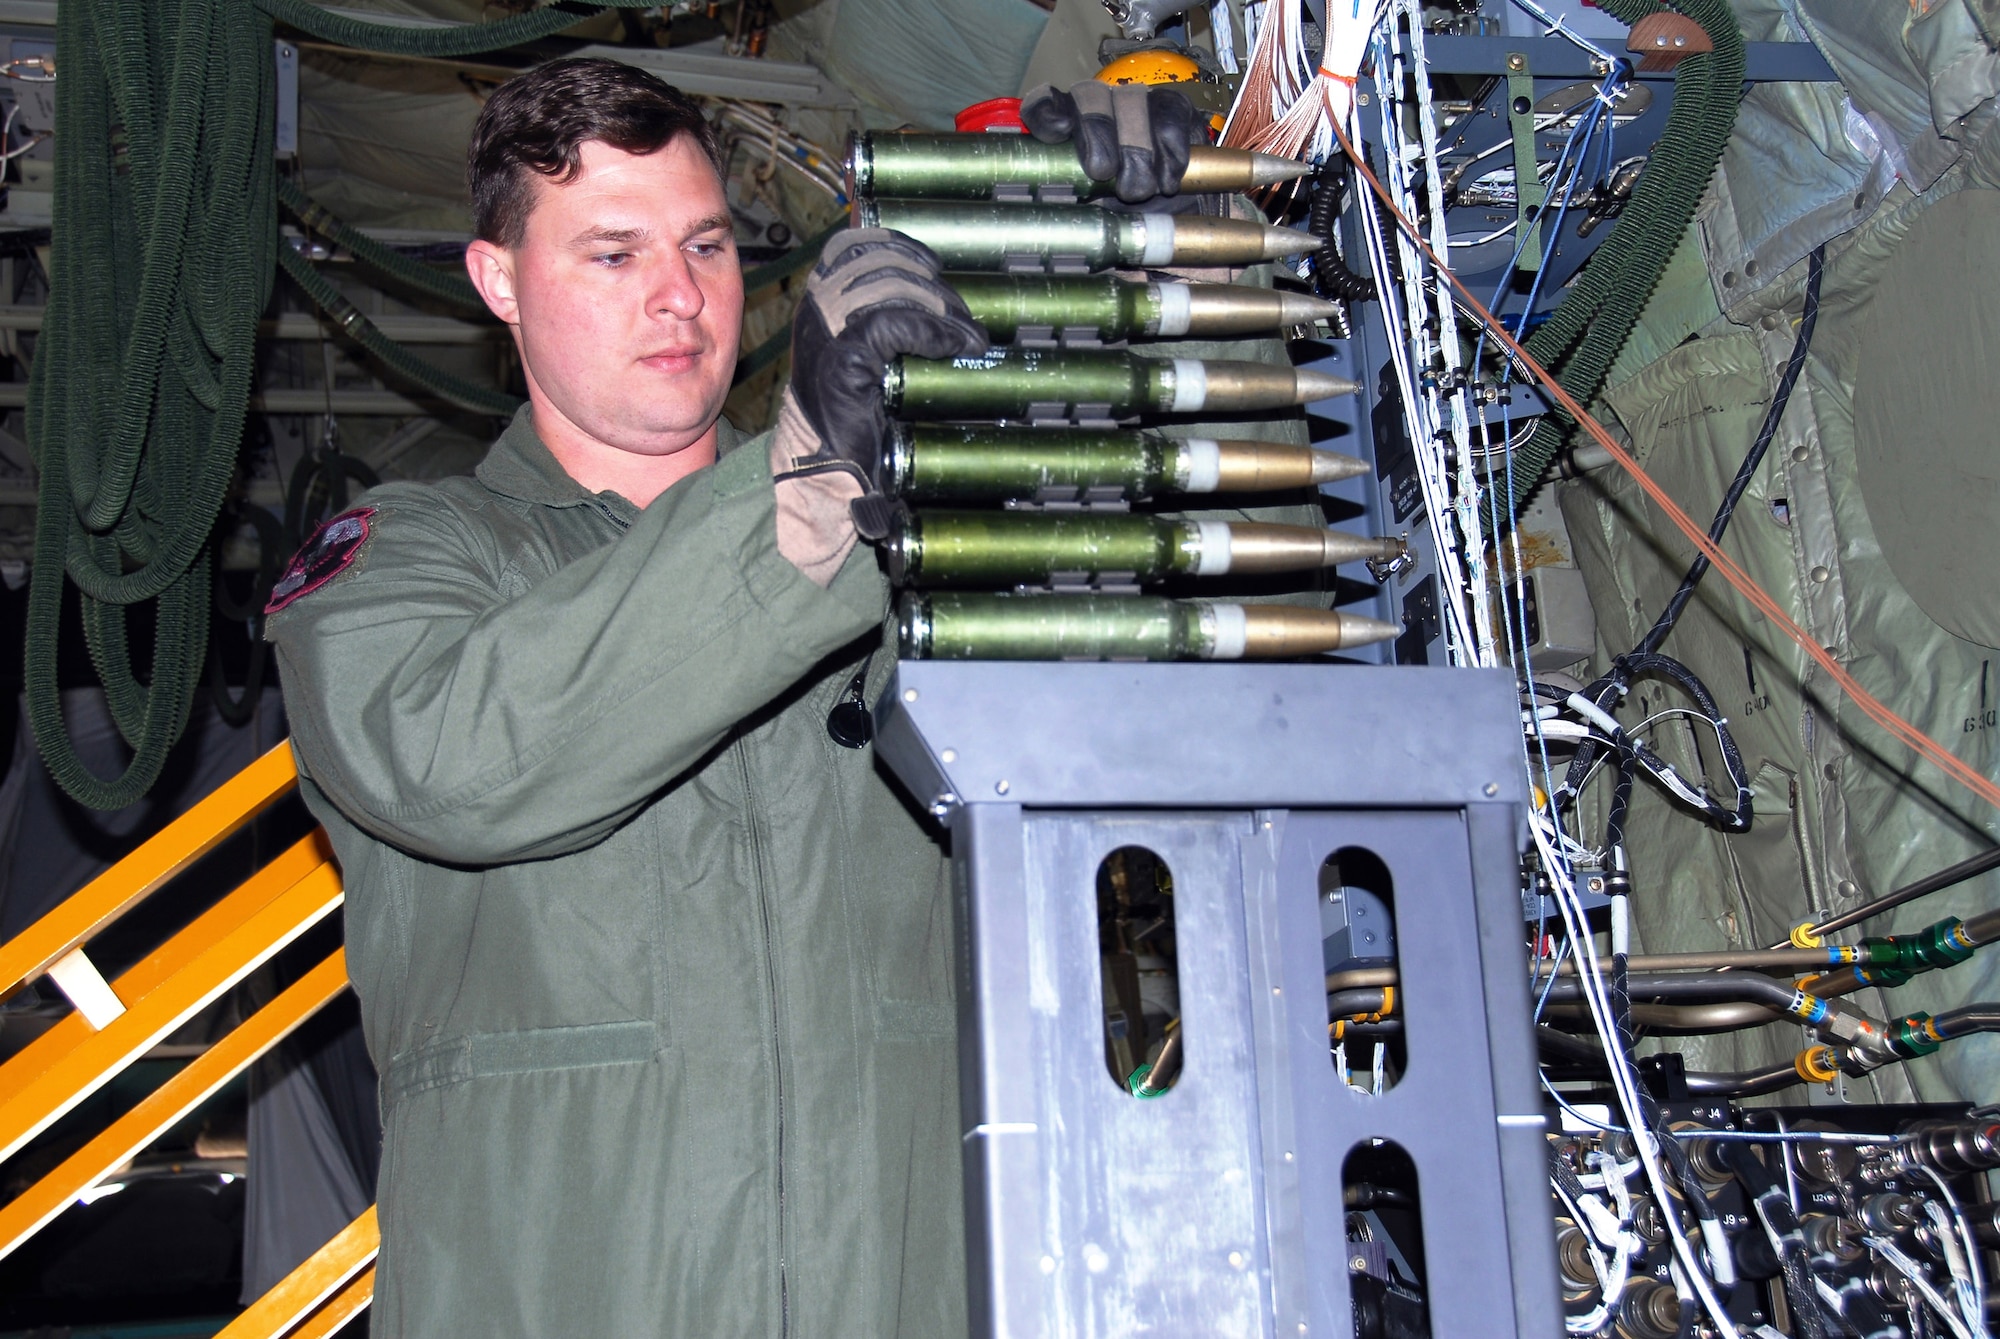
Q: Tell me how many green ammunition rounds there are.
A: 7